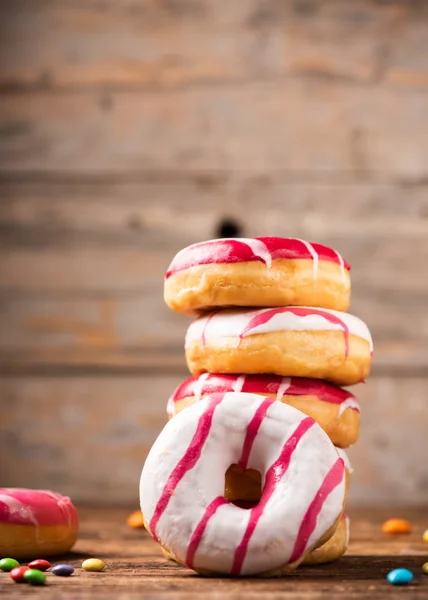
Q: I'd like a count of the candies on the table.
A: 11